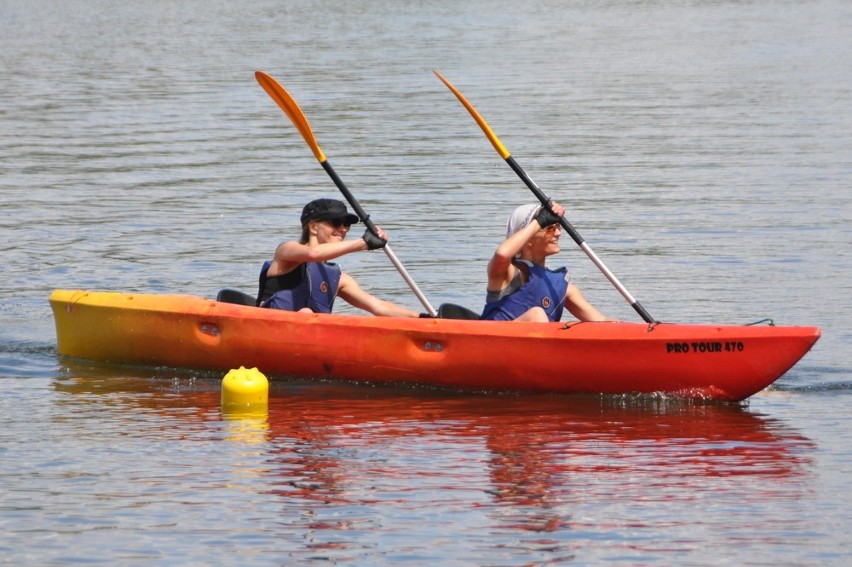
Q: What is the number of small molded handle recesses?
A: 2